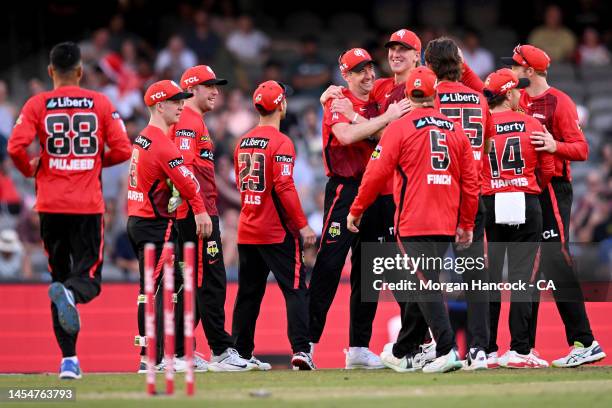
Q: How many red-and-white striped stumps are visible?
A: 3